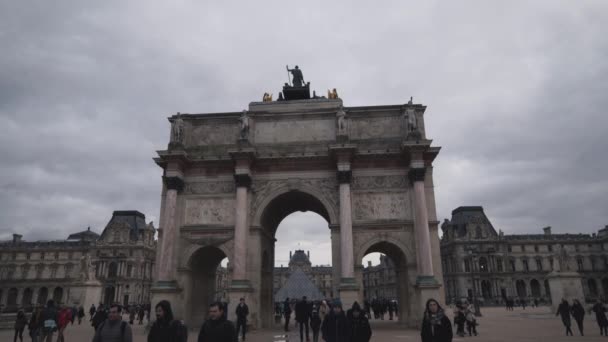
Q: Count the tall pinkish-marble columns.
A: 4